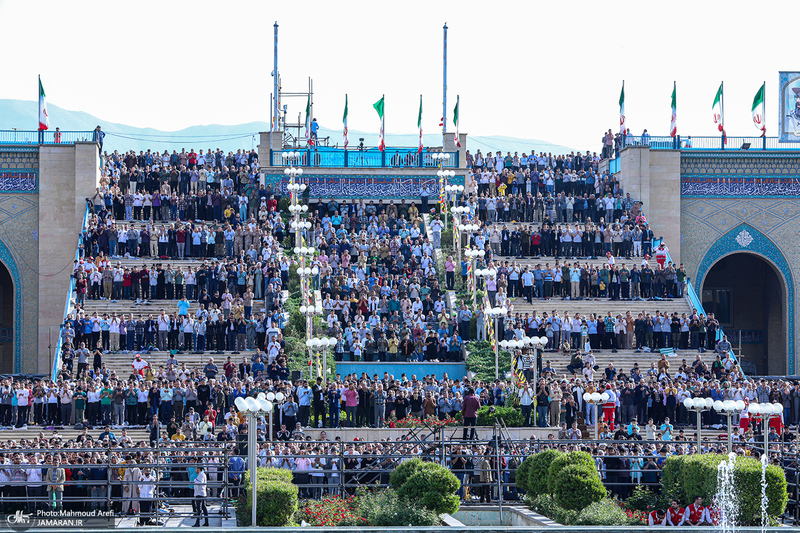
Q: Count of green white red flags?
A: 10